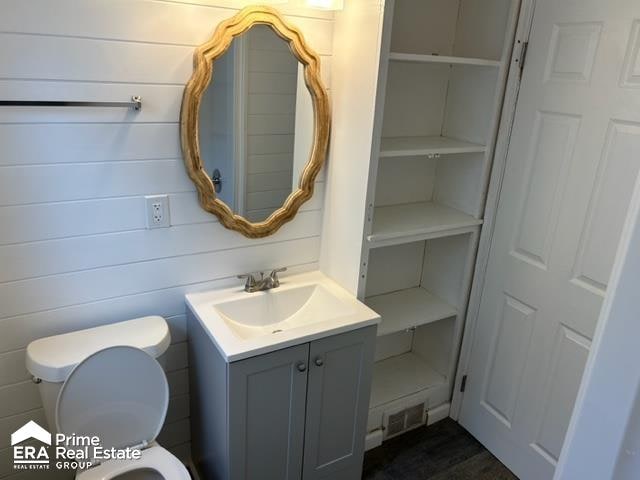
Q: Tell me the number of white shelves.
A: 5